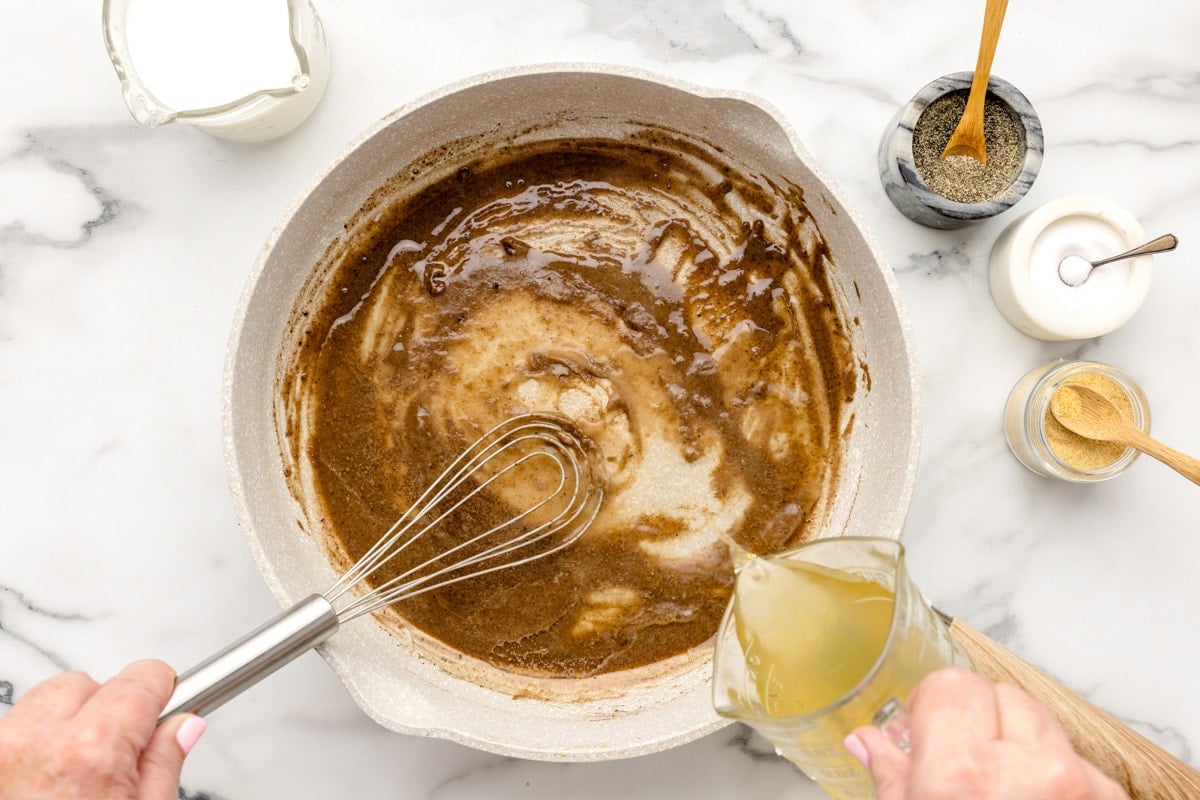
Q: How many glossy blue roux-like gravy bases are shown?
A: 0